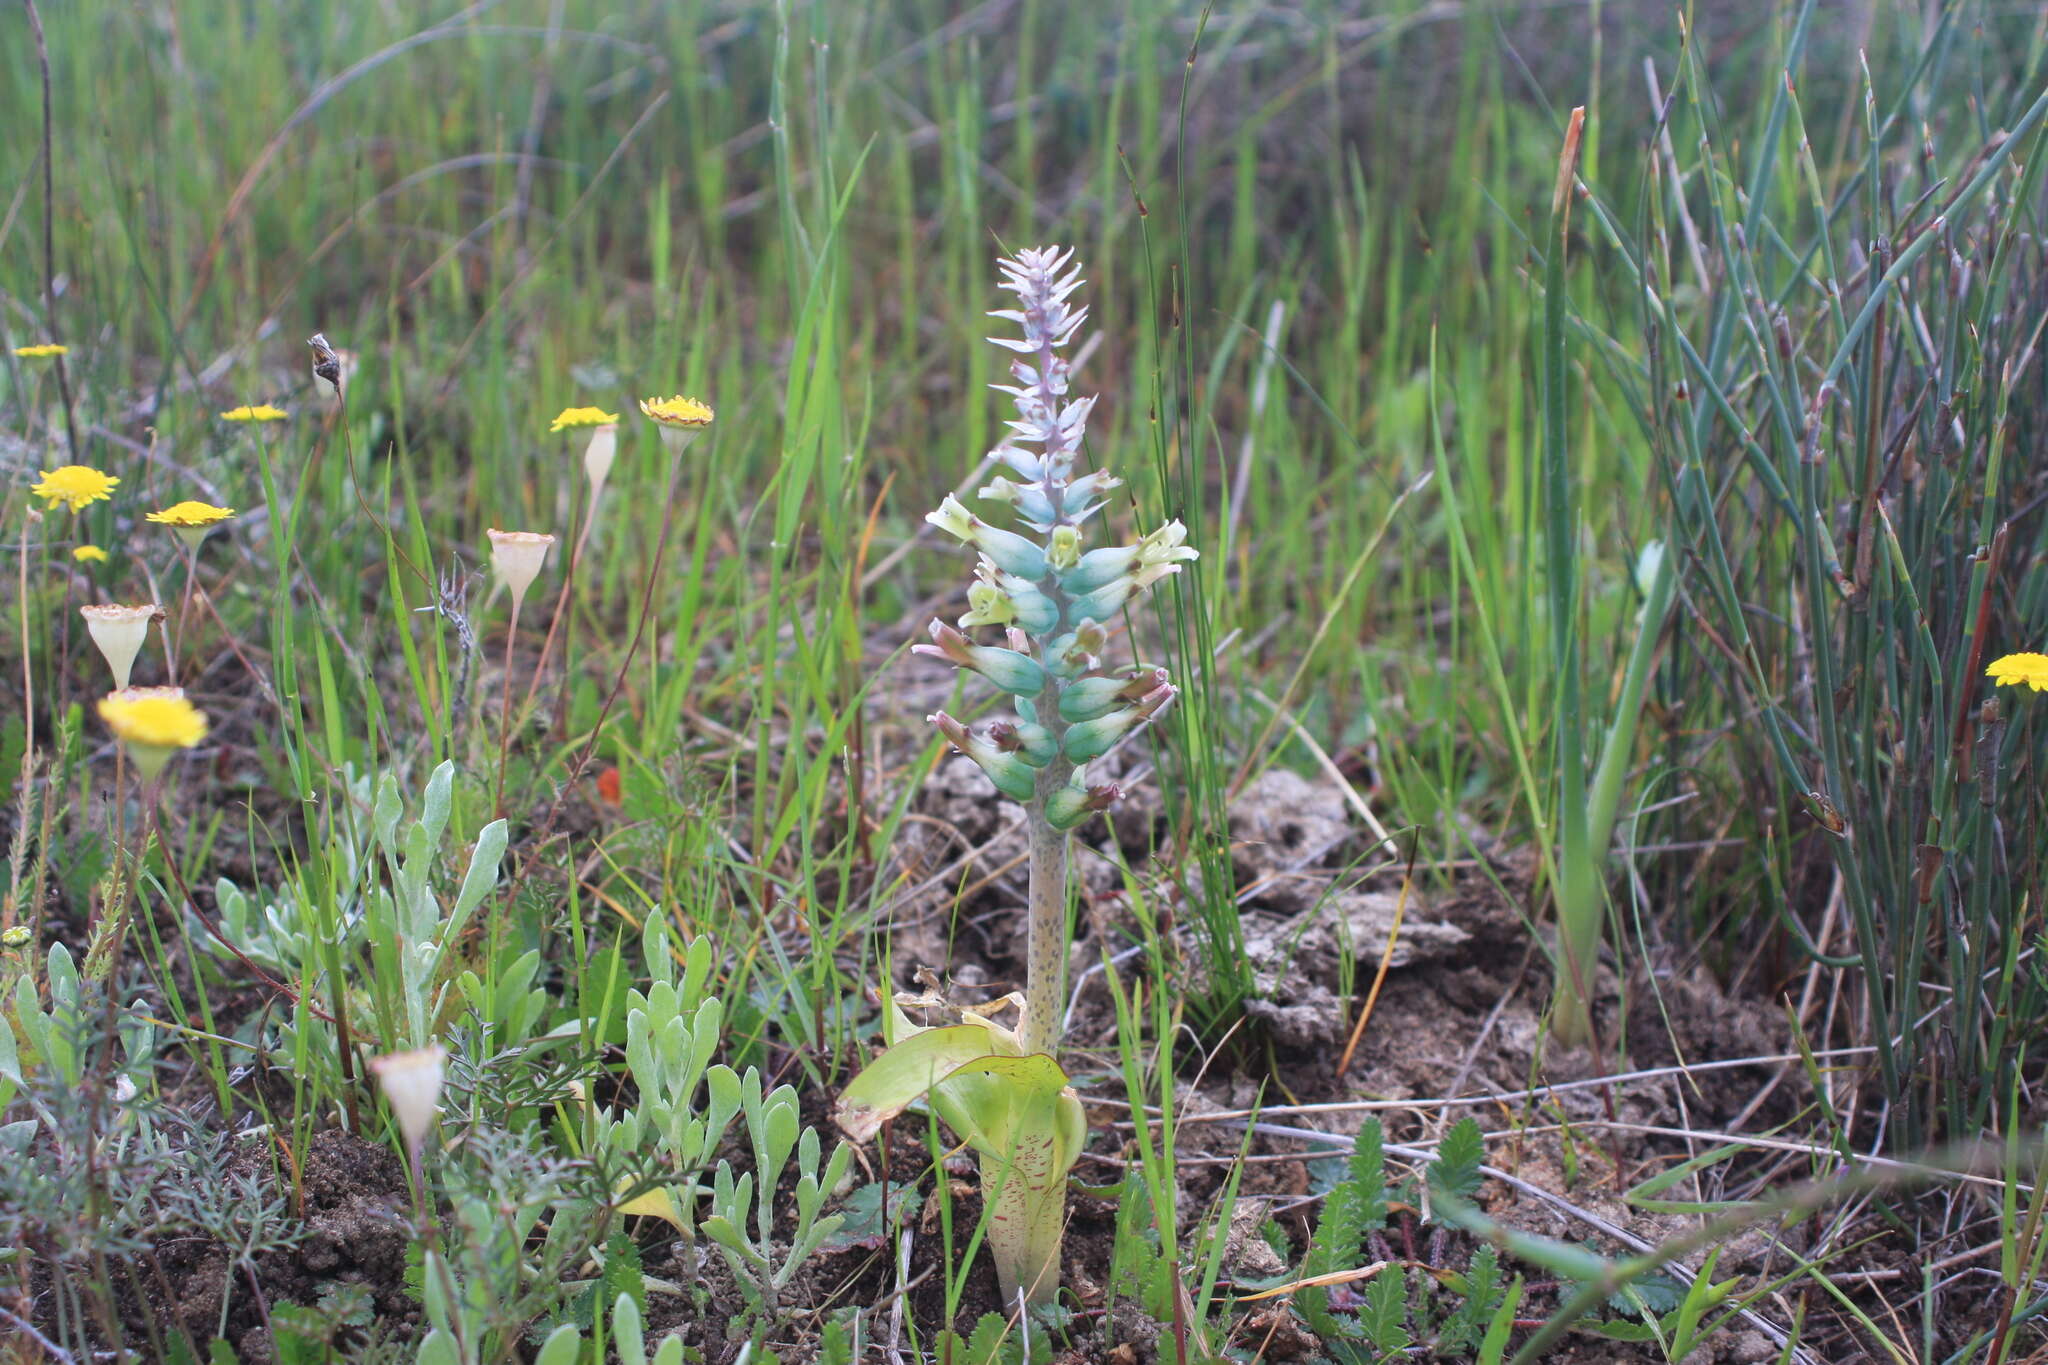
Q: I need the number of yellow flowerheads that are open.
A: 9